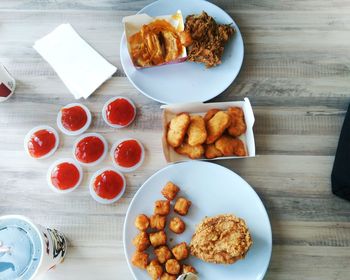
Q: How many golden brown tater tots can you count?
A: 15